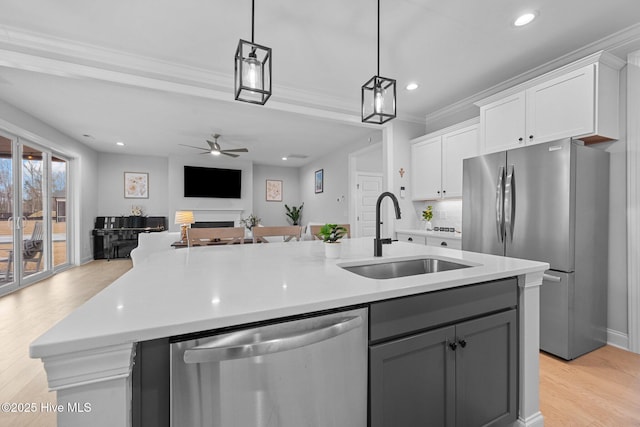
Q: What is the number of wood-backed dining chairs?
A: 3